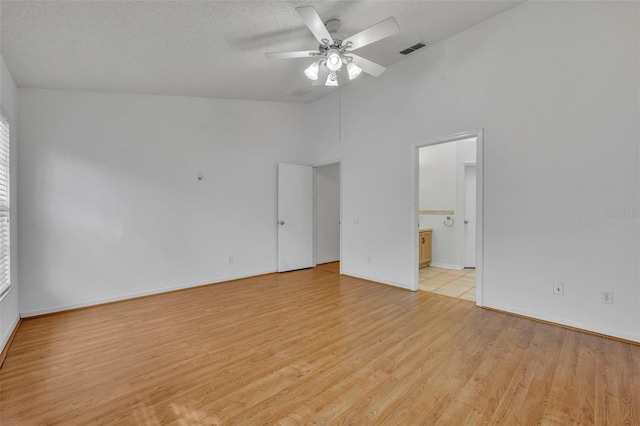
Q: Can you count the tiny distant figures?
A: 0